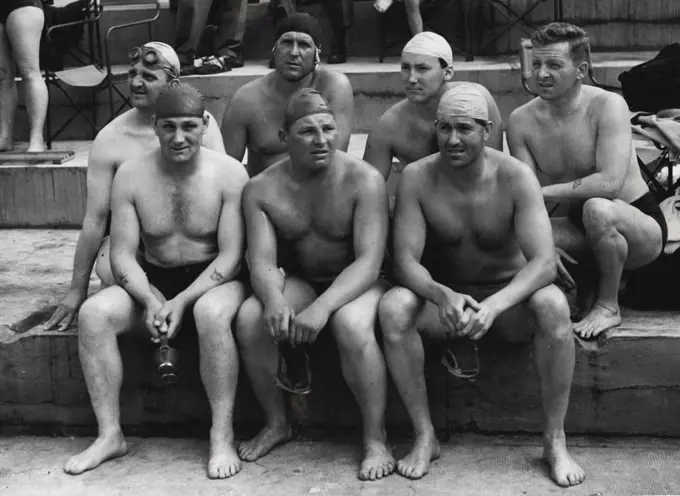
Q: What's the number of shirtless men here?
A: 7